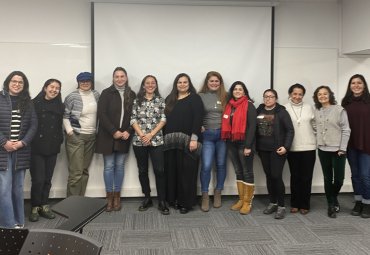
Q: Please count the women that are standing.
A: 12